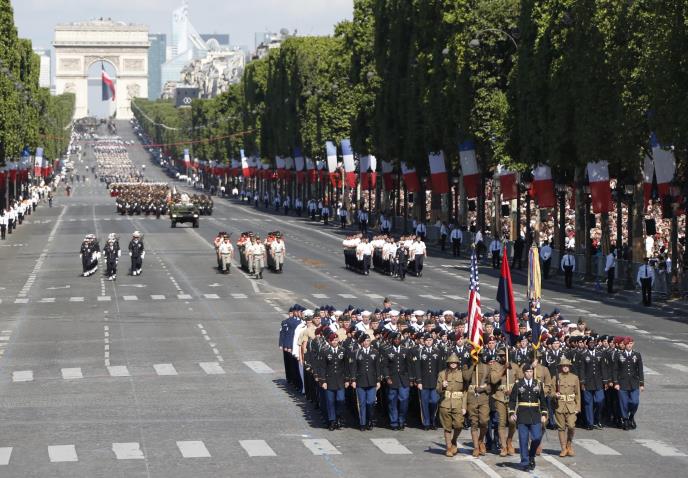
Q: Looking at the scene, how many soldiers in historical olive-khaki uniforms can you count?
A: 5